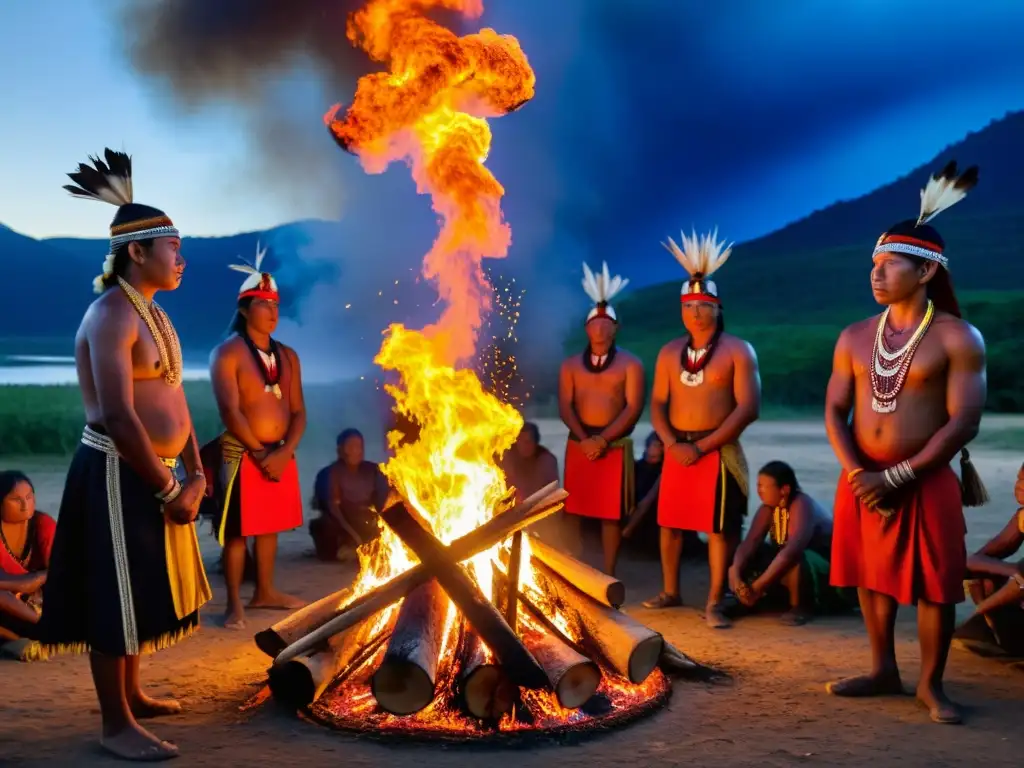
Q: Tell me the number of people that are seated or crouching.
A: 6